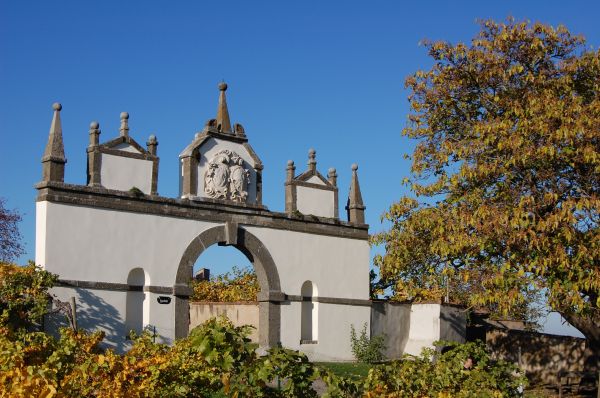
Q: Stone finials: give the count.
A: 9